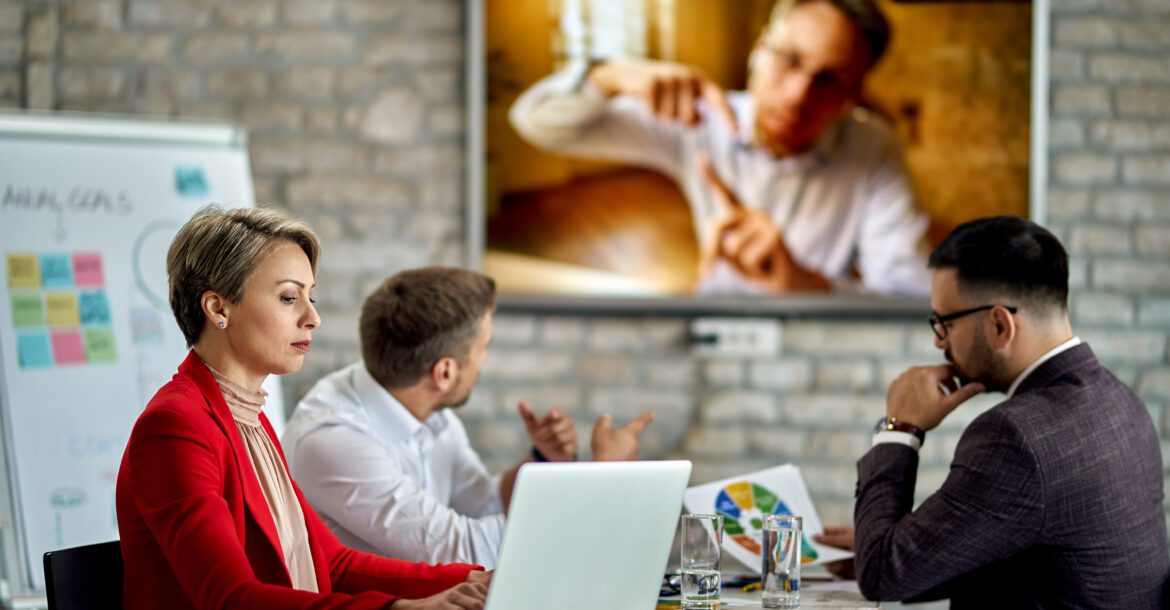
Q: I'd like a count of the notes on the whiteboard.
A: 10